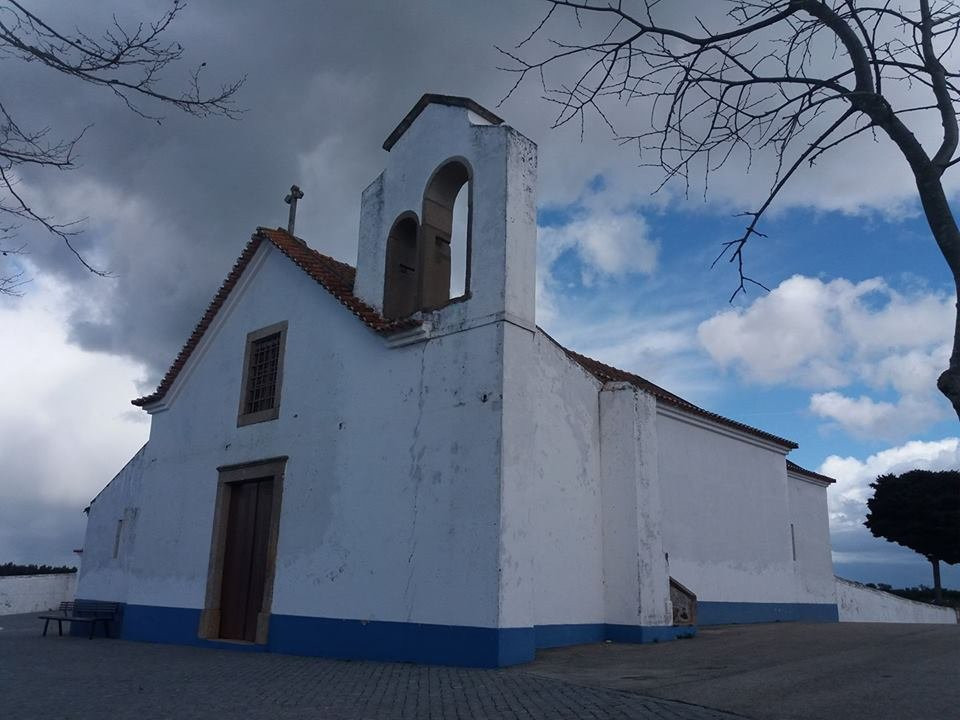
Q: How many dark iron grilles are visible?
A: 1